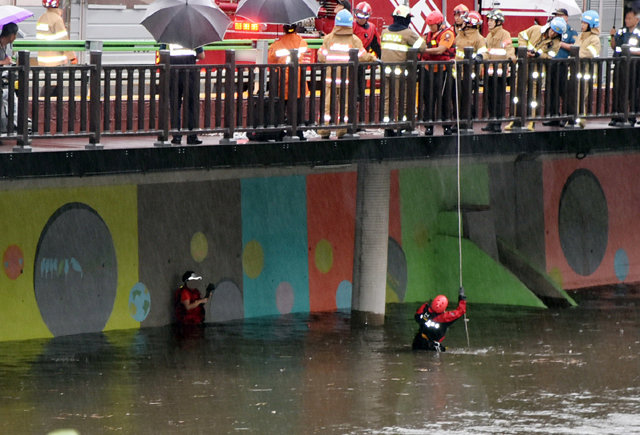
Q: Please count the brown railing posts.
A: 11